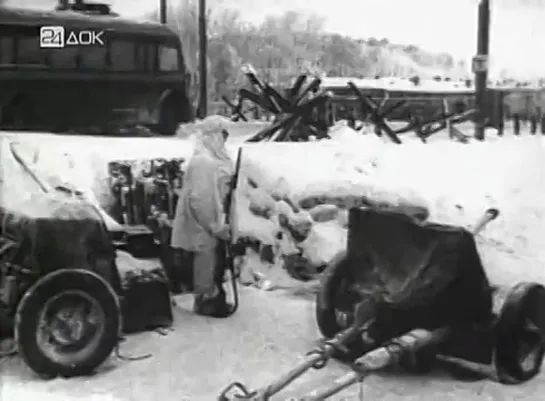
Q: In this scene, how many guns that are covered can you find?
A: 2